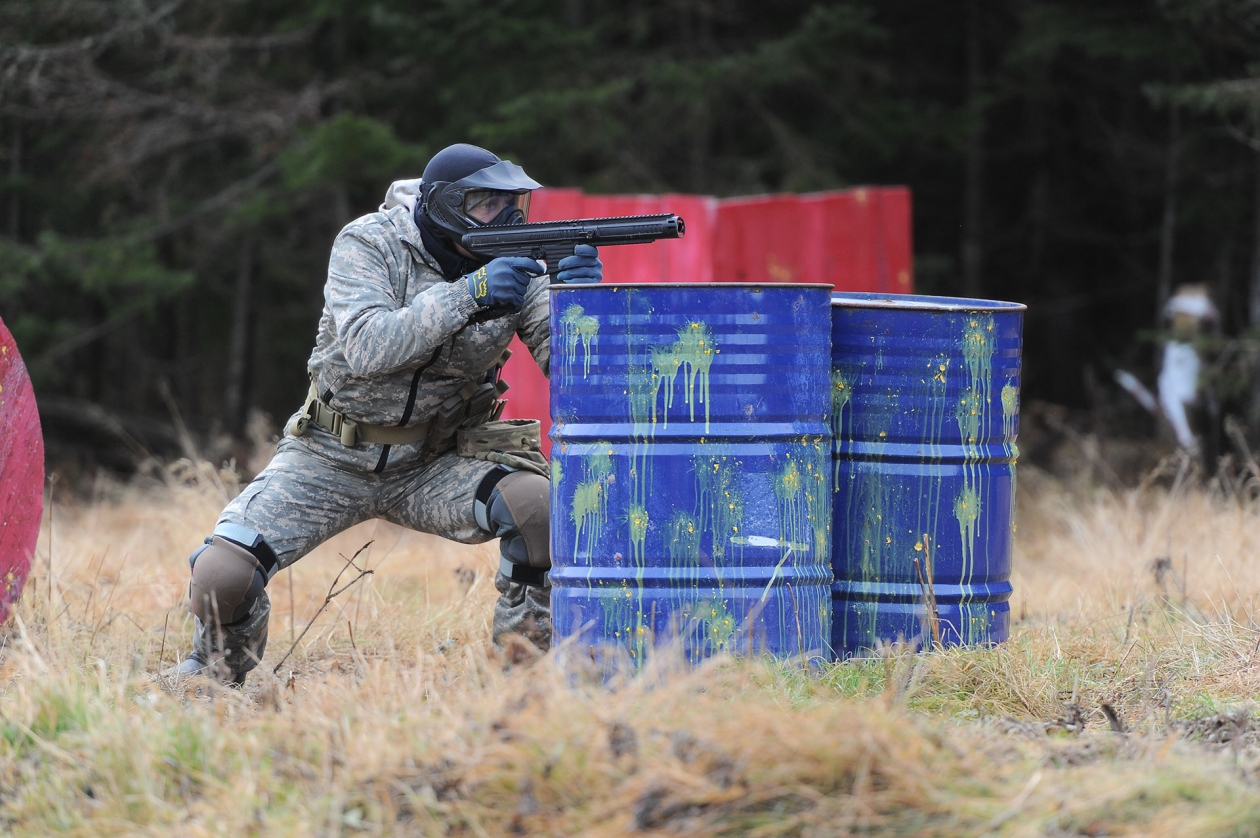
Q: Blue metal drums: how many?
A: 2